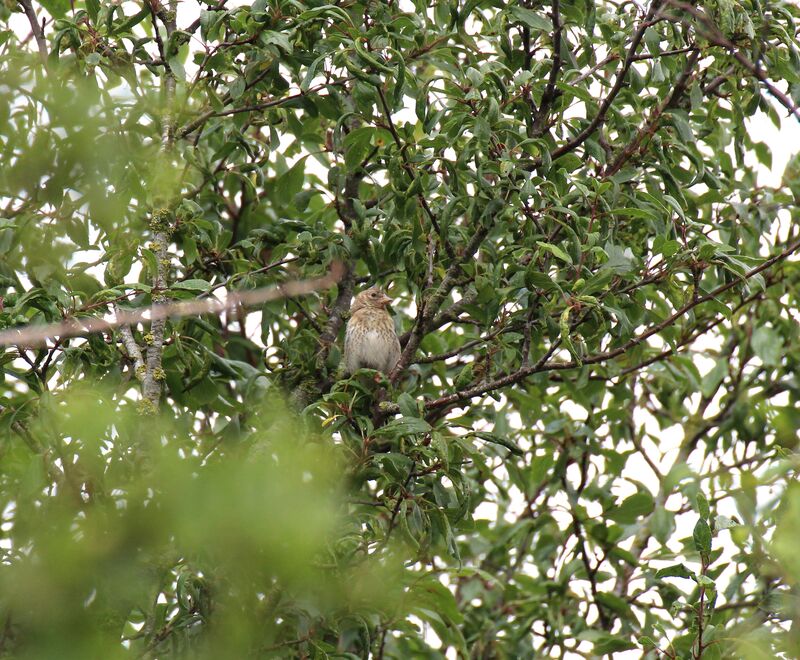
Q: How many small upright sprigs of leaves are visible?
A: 1